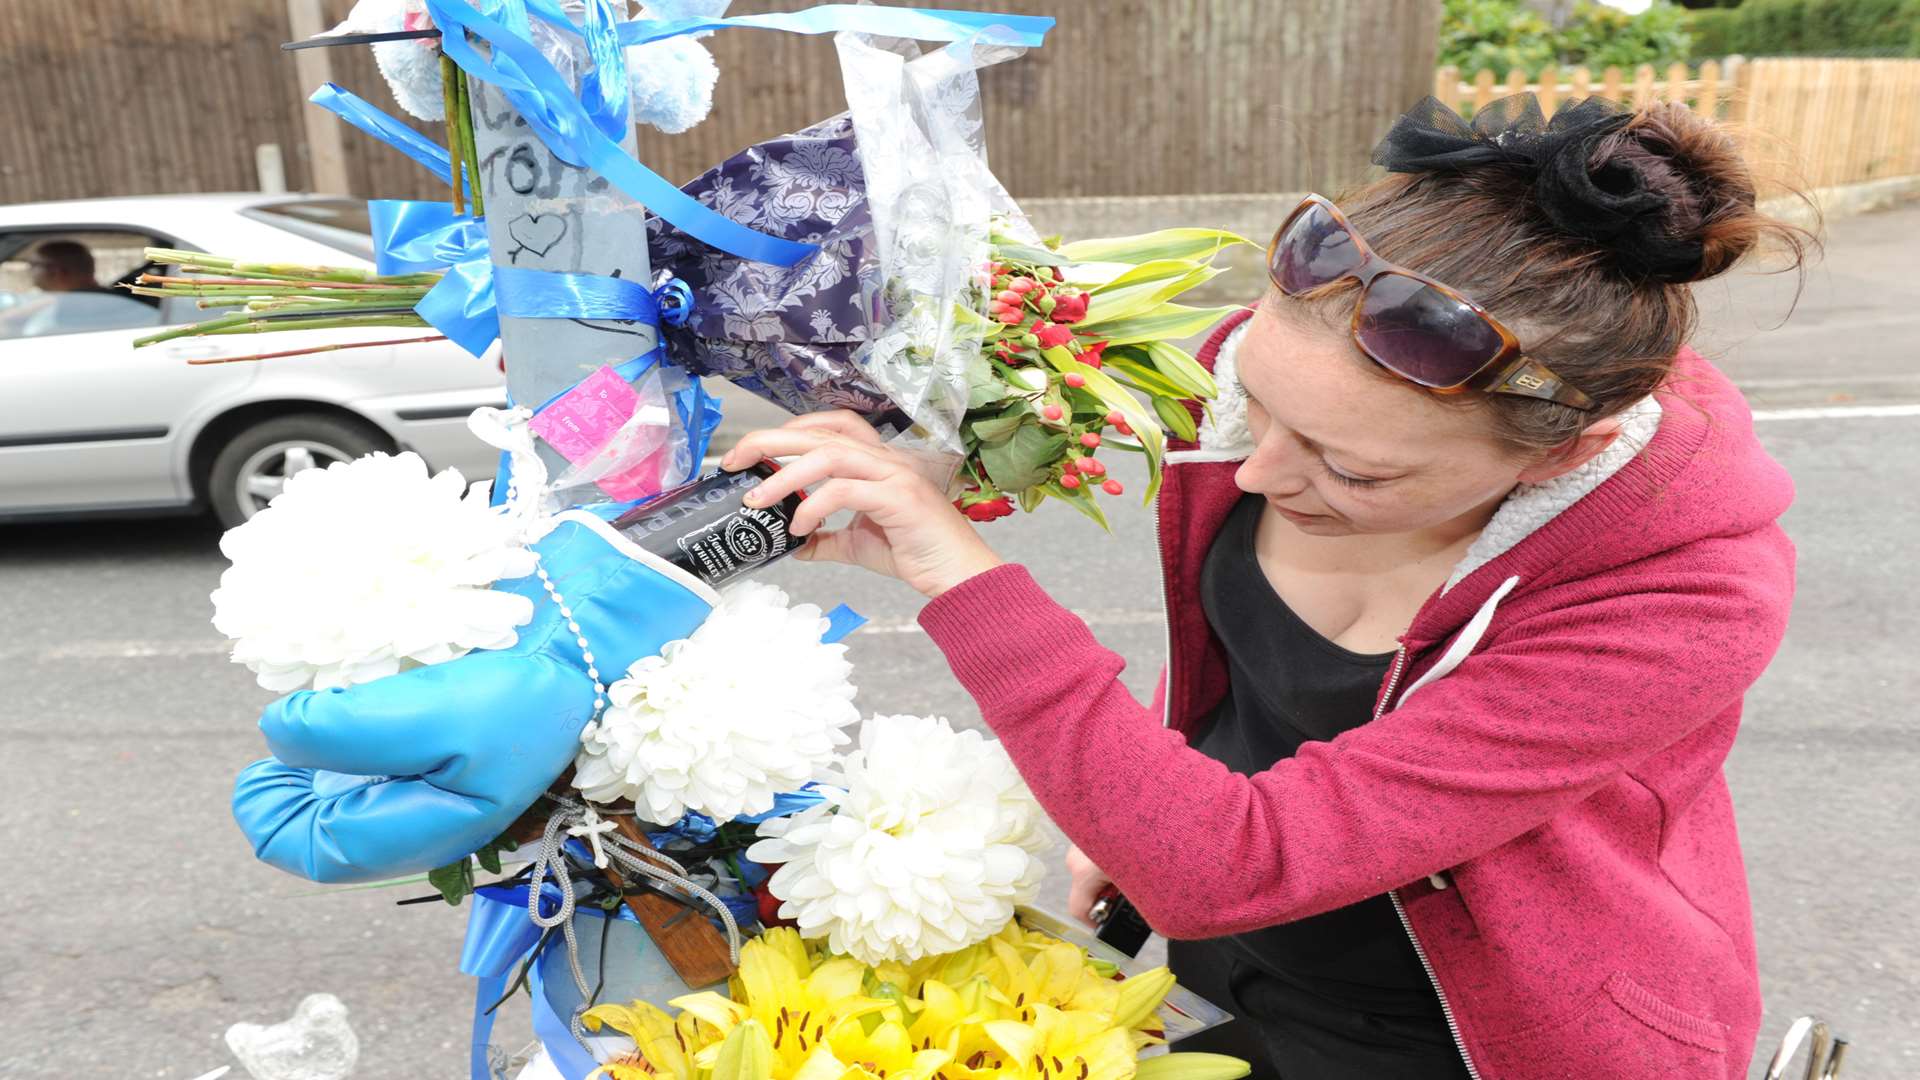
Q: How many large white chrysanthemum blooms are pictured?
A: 3